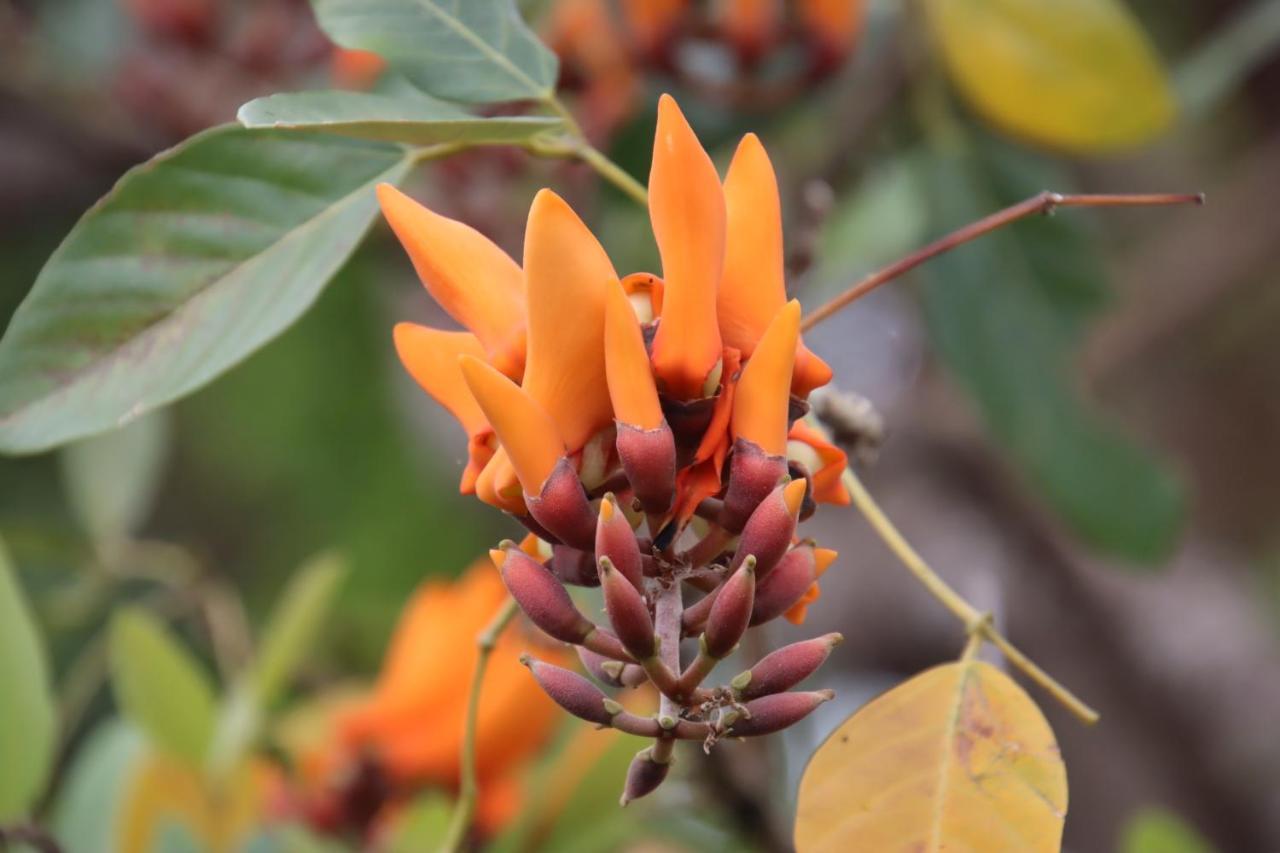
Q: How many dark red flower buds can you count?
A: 11